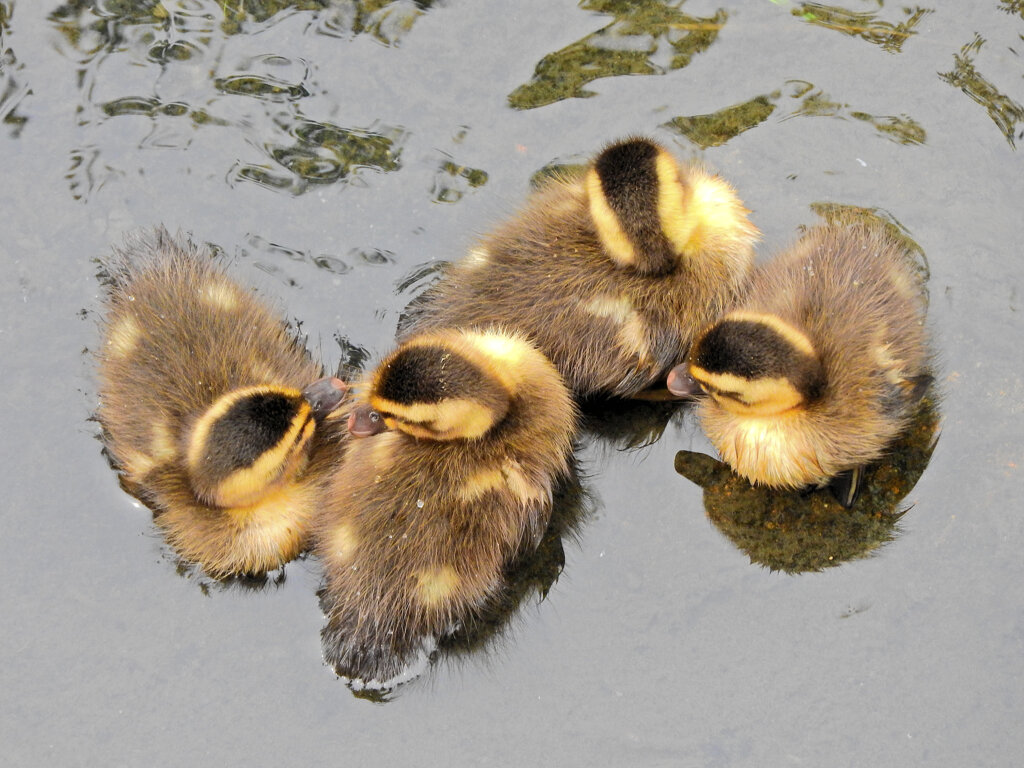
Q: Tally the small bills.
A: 3